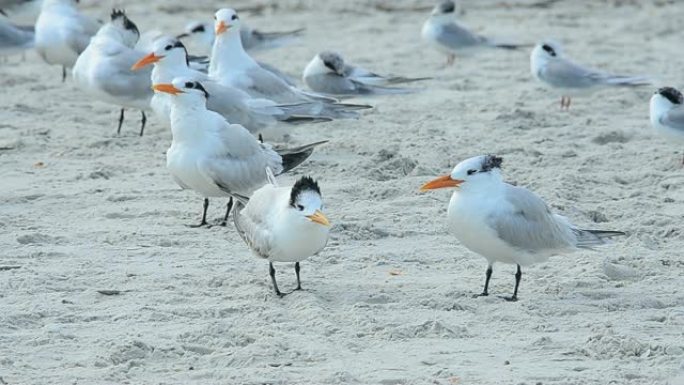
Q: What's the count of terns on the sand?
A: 13